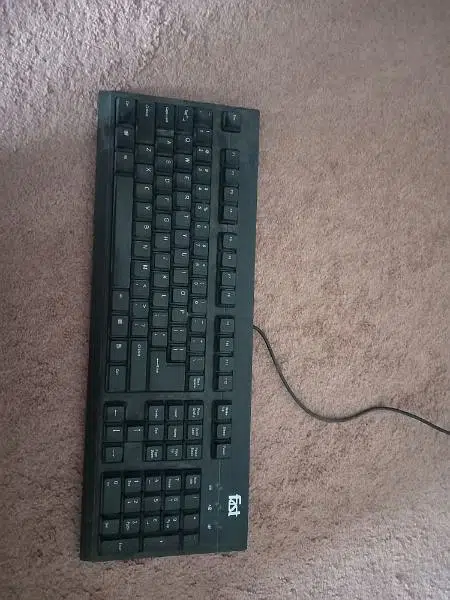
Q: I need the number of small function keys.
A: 12